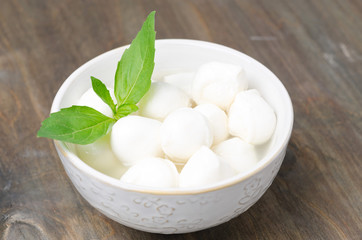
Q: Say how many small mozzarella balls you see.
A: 11